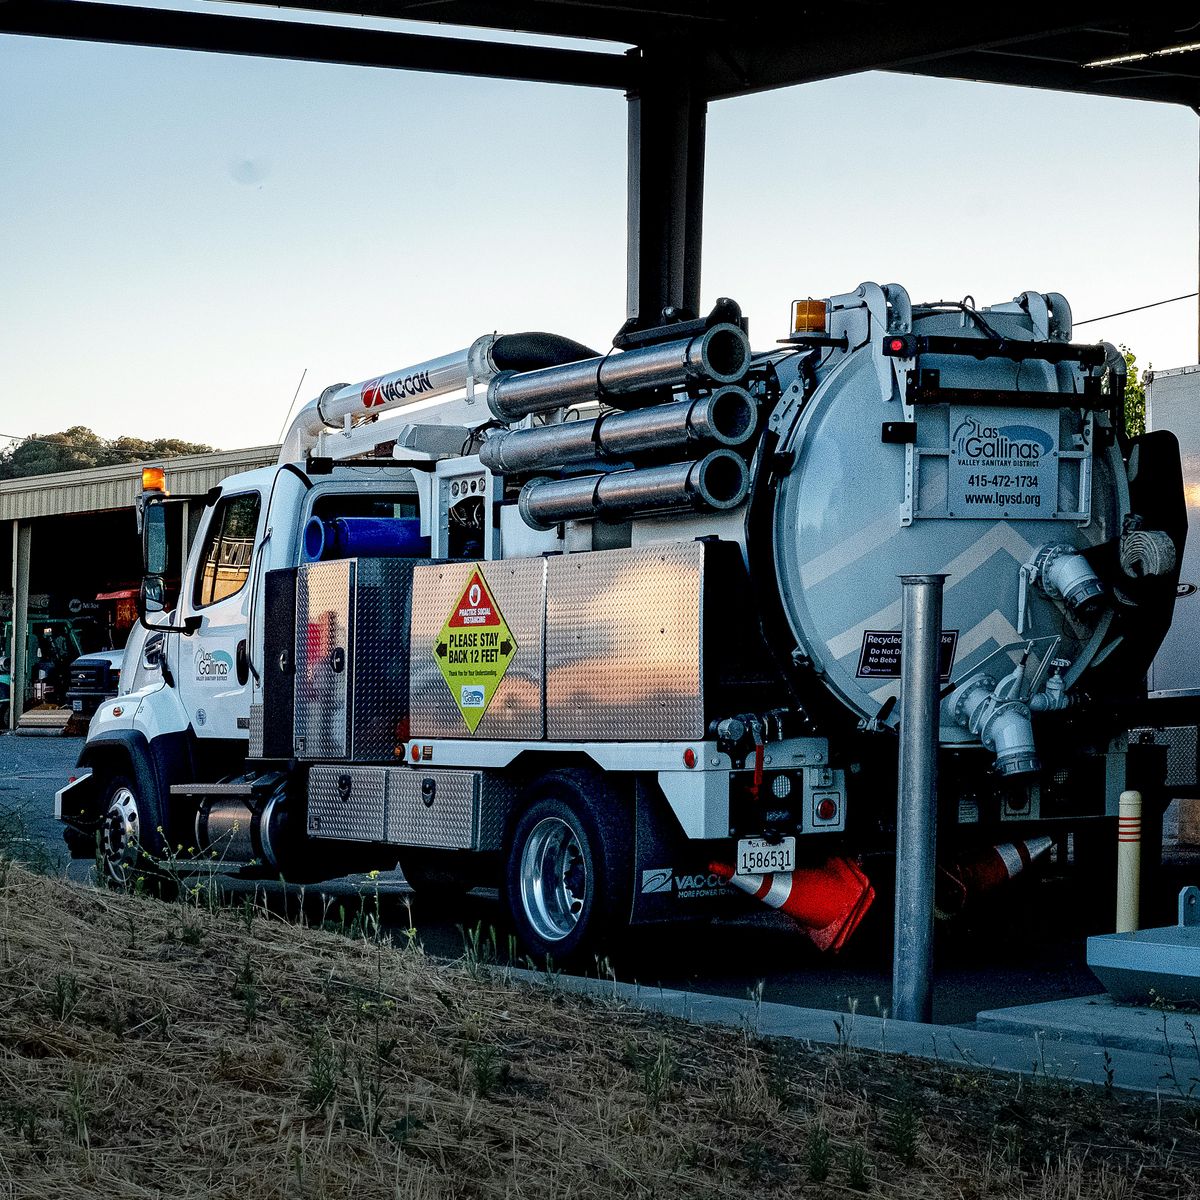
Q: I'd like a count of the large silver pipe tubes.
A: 3